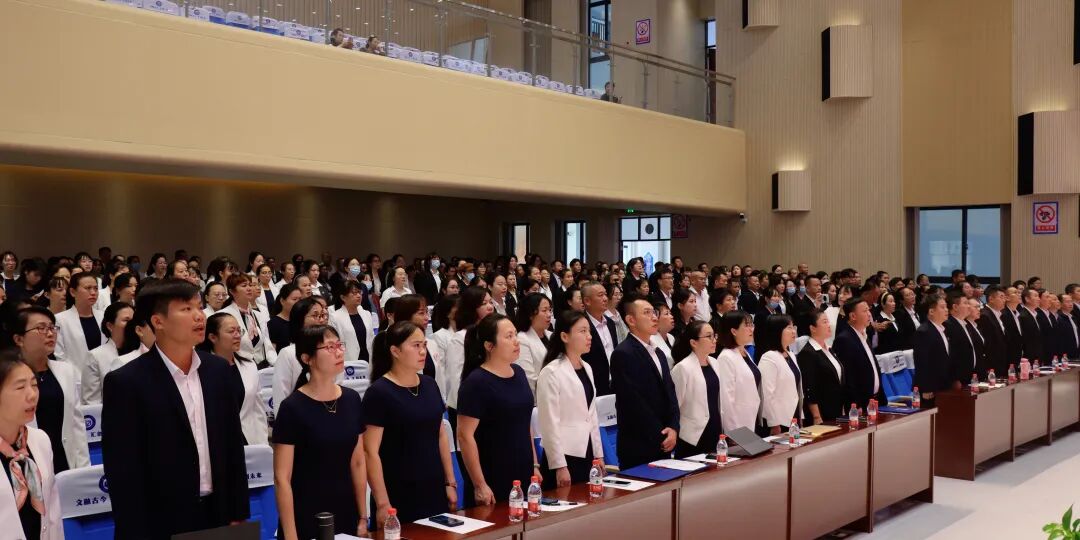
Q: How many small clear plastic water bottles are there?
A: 15